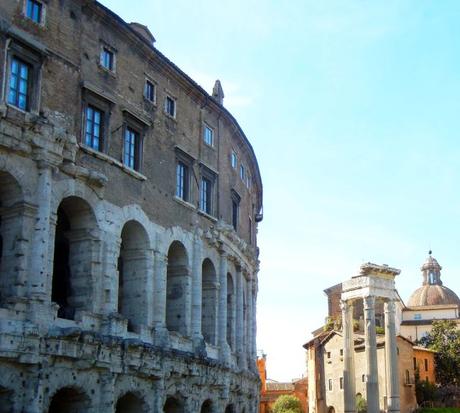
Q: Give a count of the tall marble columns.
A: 3